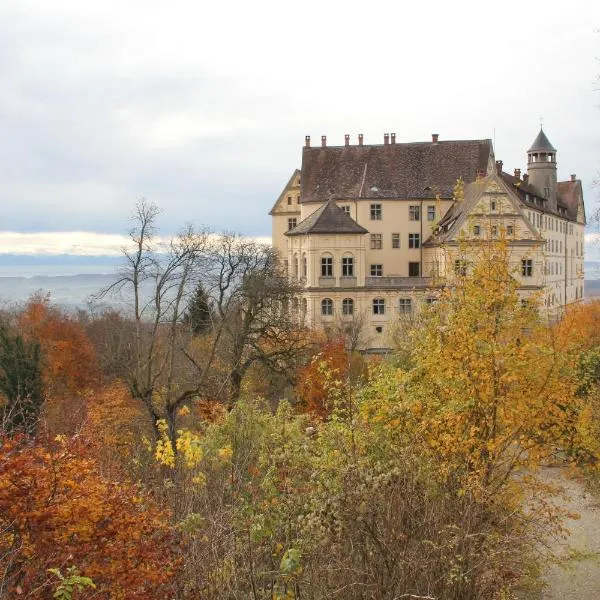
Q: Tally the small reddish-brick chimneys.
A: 11